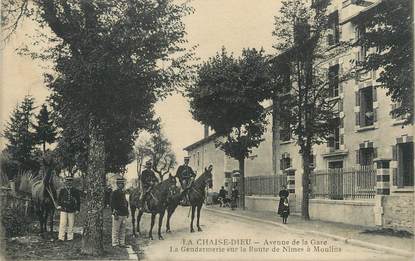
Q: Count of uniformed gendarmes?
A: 4